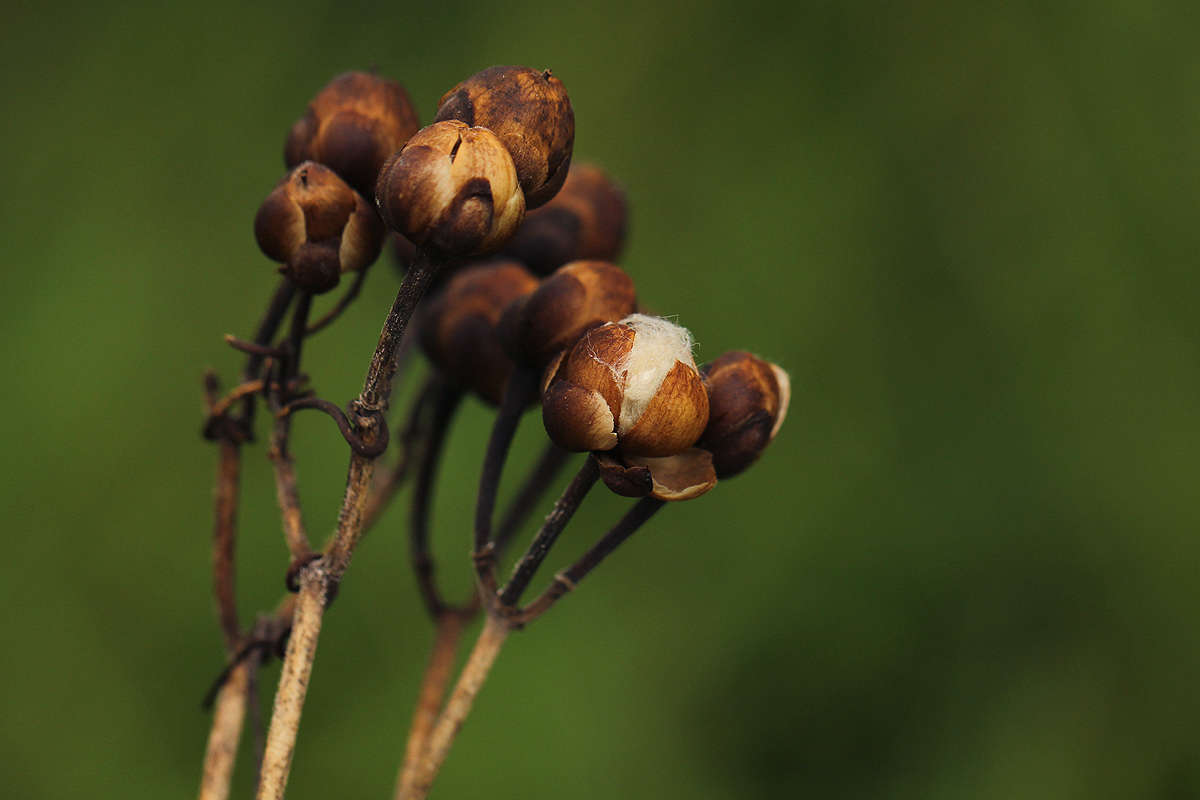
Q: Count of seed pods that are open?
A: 1